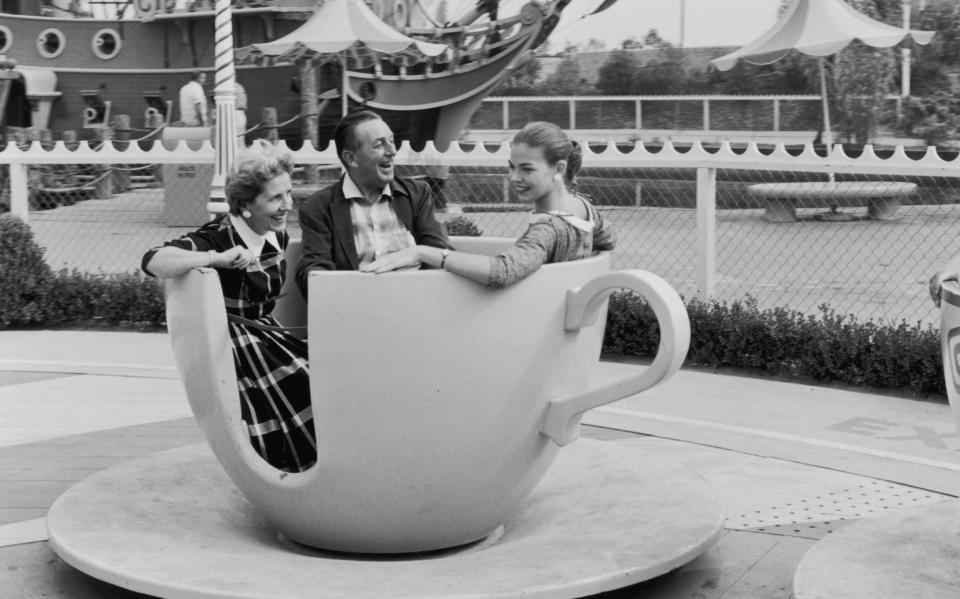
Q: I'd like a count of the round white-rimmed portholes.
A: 3